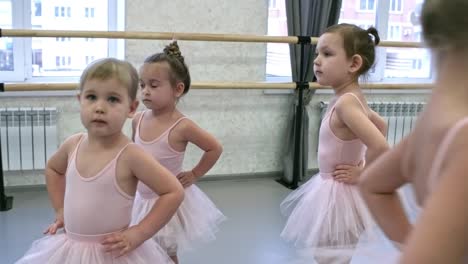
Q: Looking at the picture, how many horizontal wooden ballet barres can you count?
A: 2